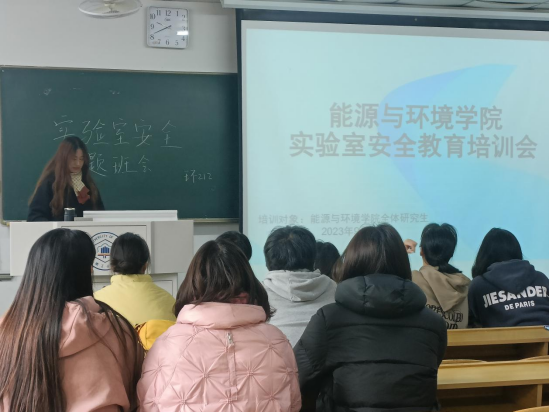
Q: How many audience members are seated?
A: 9